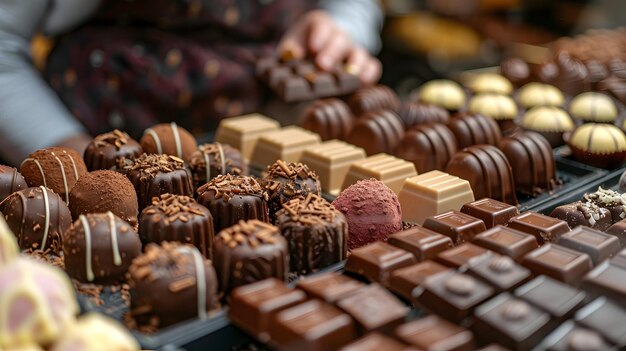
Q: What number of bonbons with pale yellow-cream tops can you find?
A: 7